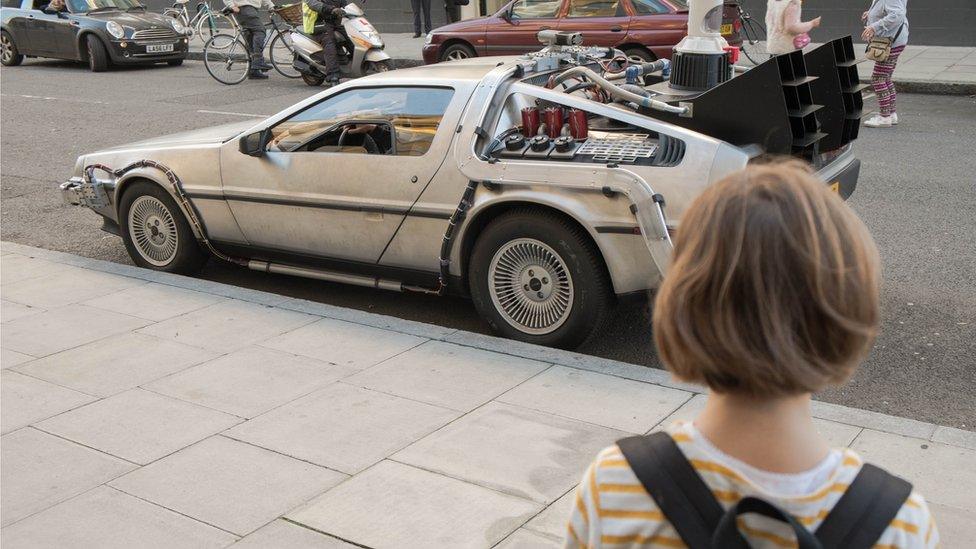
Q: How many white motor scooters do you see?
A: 1